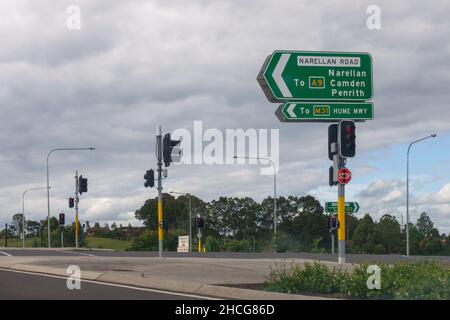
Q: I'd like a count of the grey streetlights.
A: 5